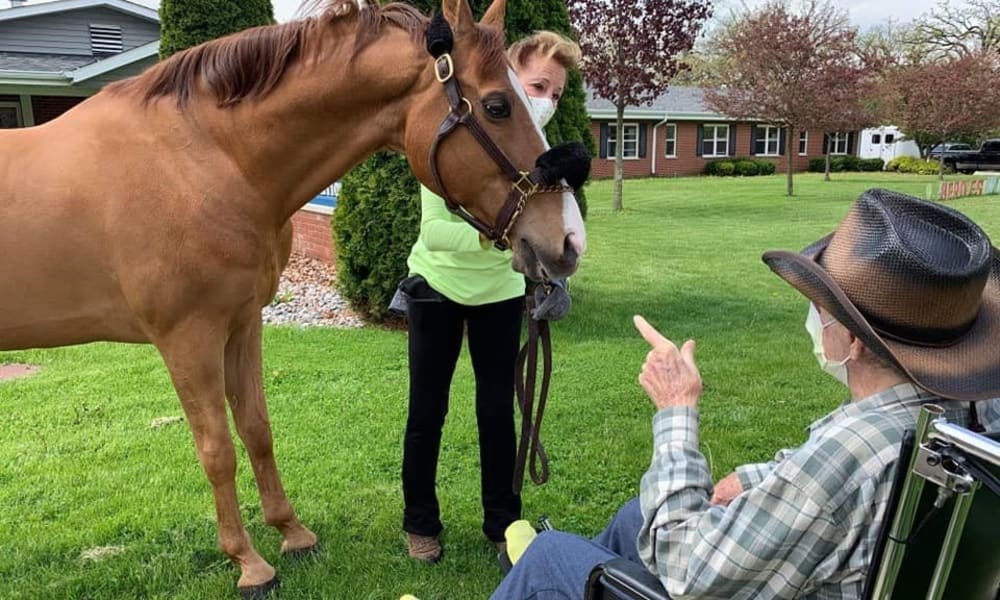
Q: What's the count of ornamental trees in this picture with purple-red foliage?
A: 4